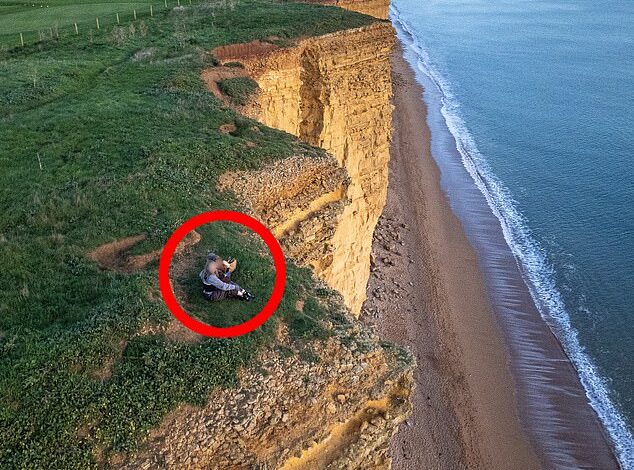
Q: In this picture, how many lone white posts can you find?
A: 1